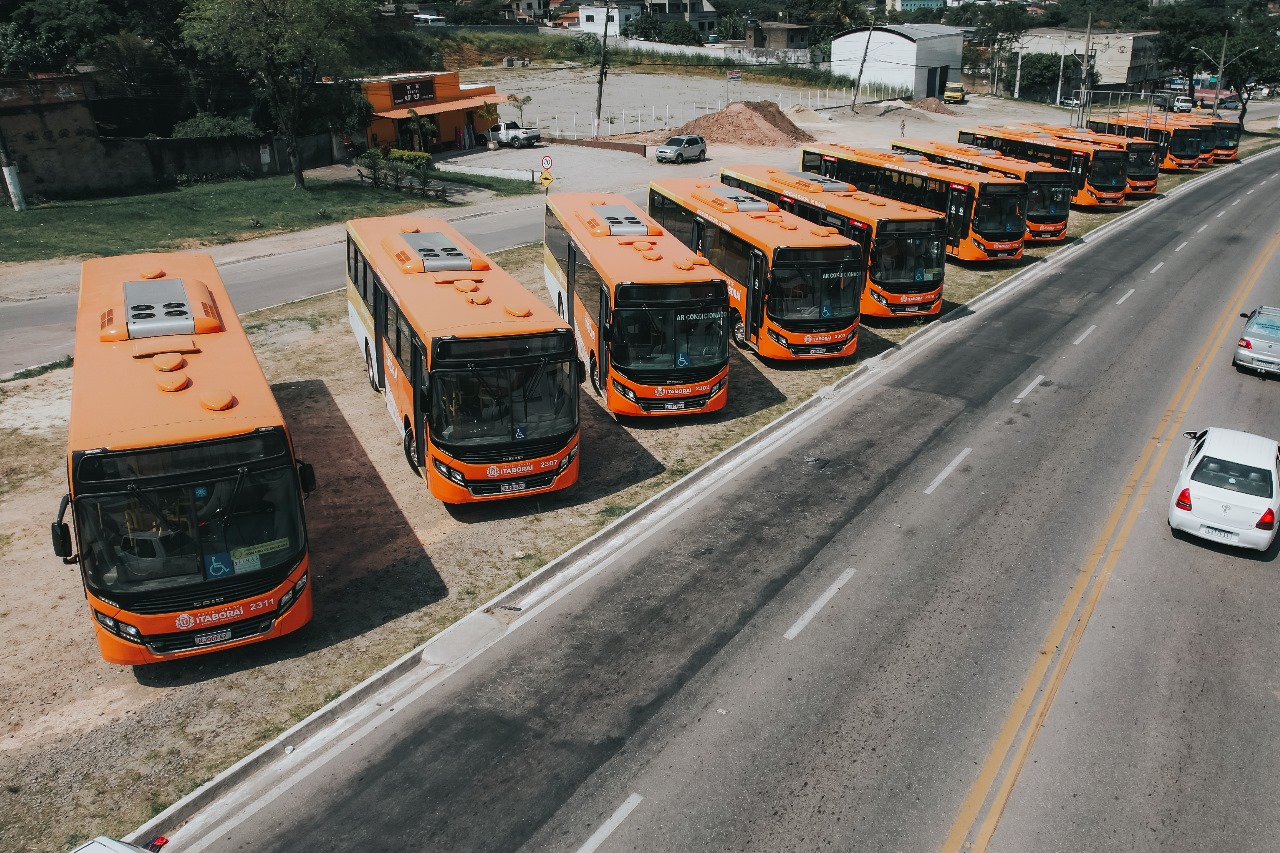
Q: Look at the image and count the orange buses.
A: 12